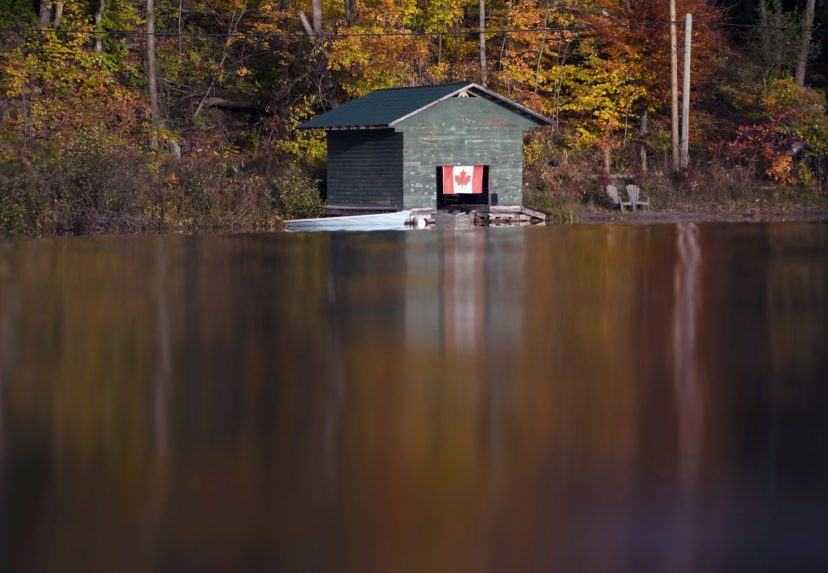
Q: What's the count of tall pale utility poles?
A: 2